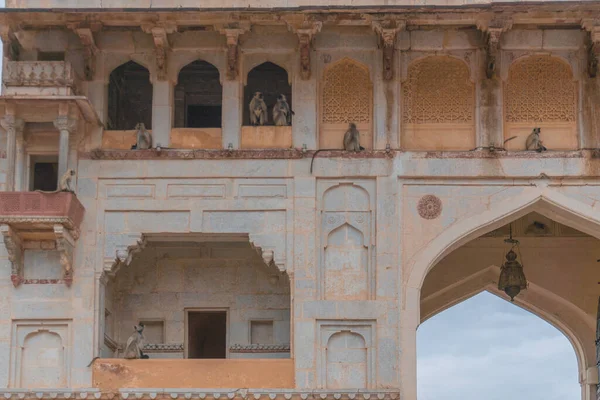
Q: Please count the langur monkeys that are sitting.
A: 7